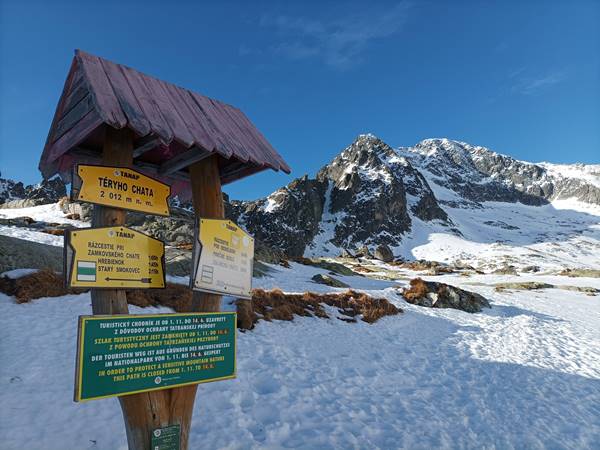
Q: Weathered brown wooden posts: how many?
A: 2